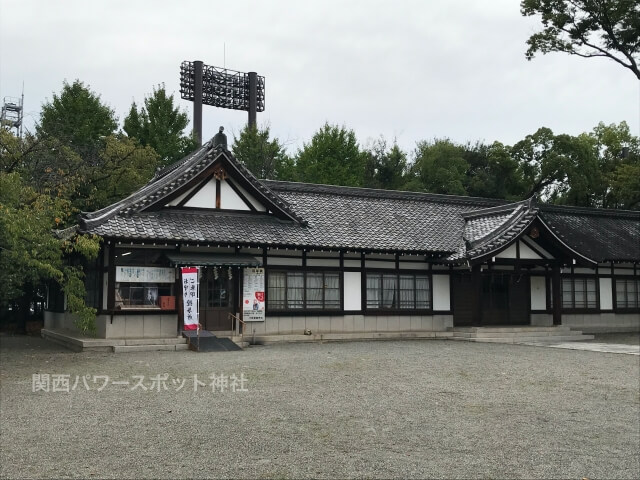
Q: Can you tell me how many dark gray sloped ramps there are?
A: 1